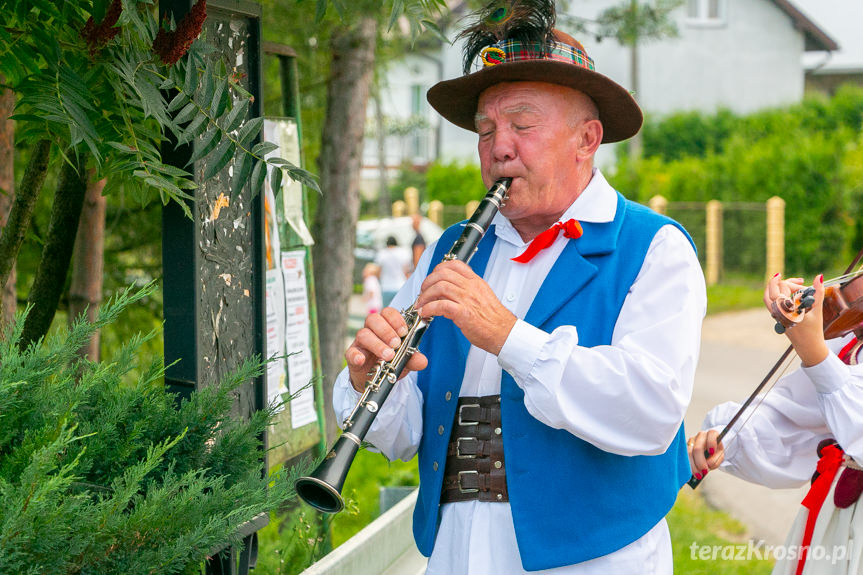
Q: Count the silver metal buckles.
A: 3